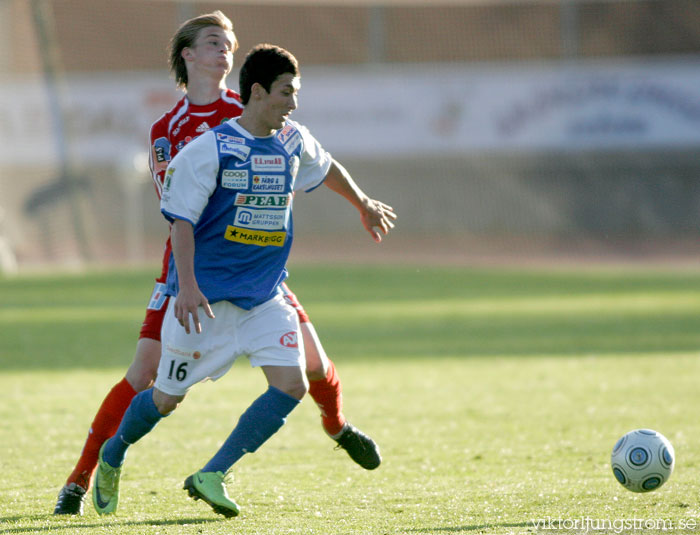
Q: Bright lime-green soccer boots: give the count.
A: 2